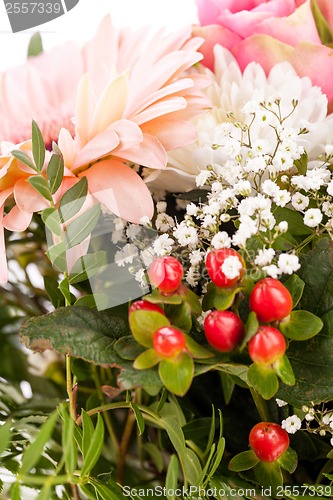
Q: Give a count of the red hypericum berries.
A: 8